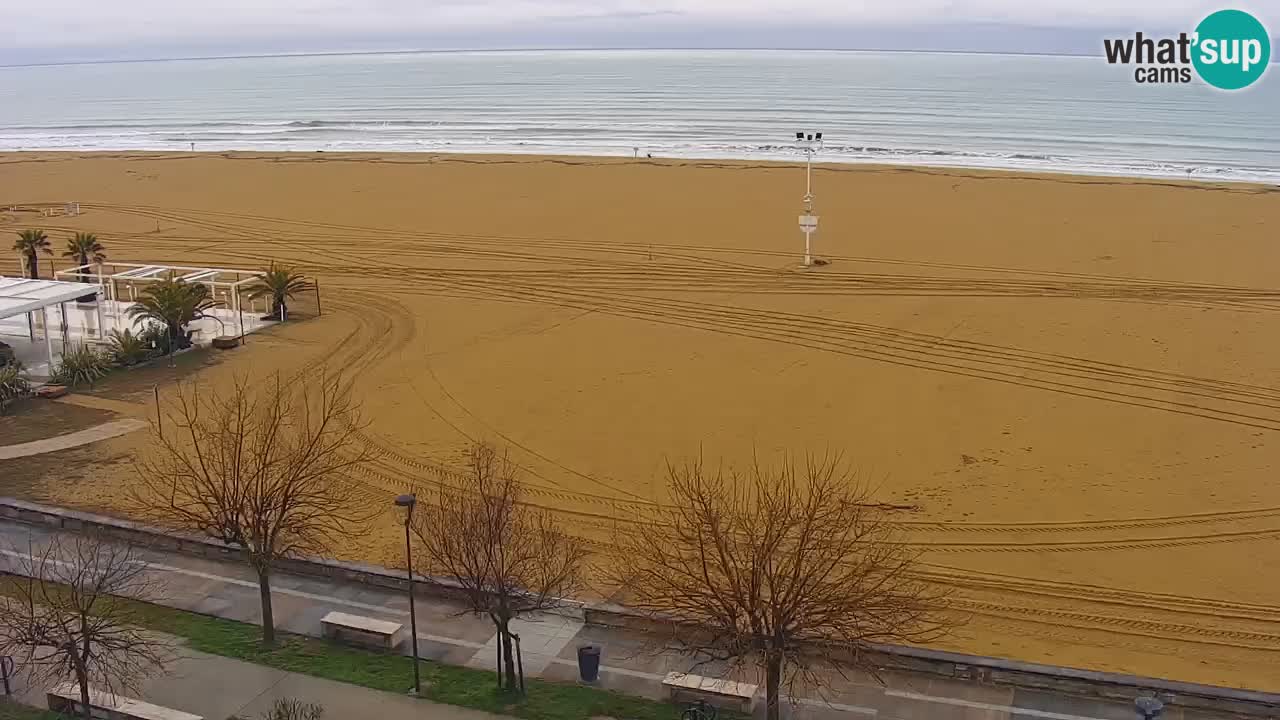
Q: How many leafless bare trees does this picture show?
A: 4